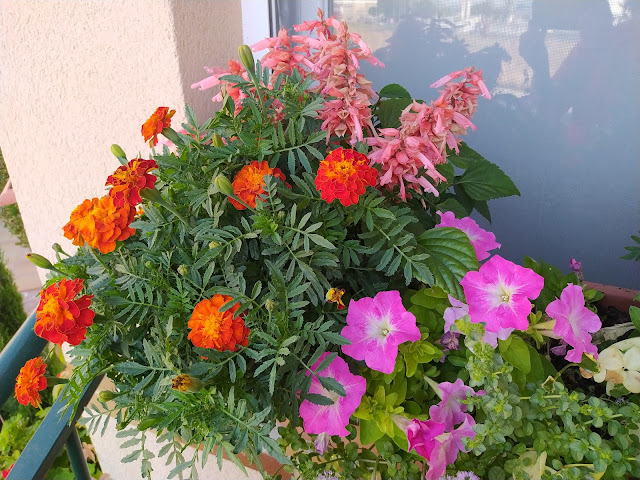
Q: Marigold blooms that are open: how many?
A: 8